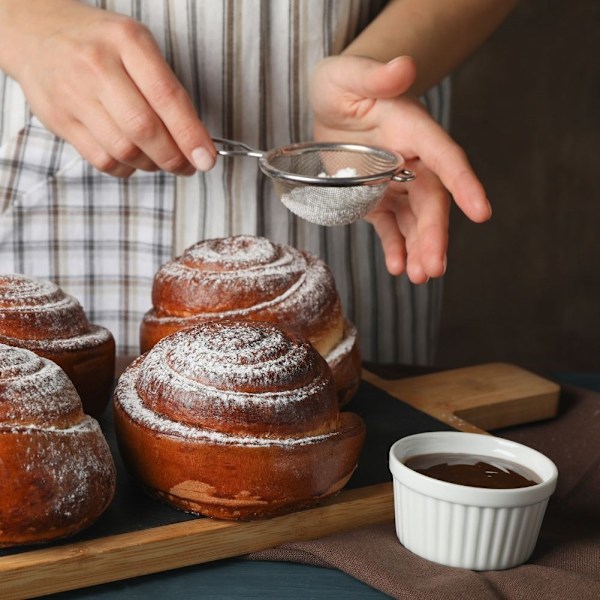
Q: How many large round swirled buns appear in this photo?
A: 4